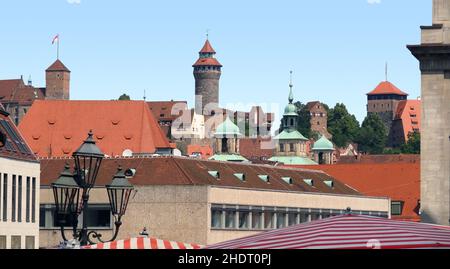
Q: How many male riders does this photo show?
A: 0